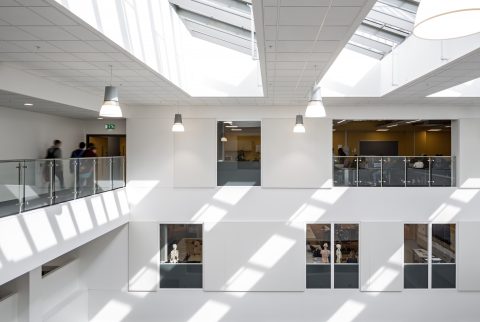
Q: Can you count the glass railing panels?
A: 11